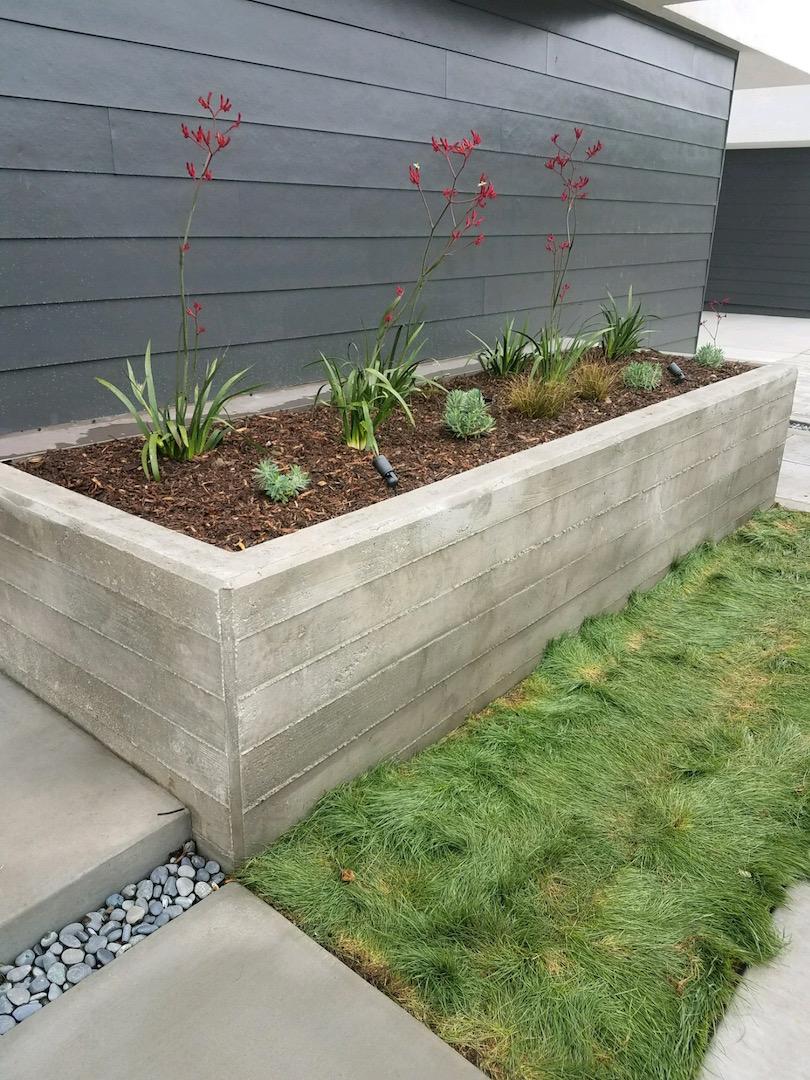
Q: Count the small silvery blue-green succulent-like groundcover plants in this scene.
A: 4